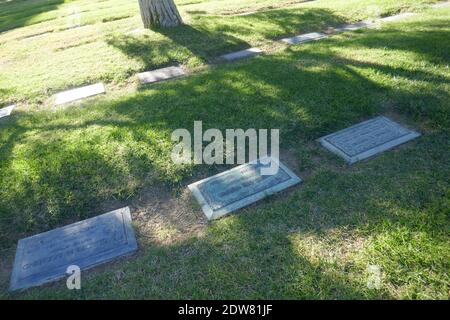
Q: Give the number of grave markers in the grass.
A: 11